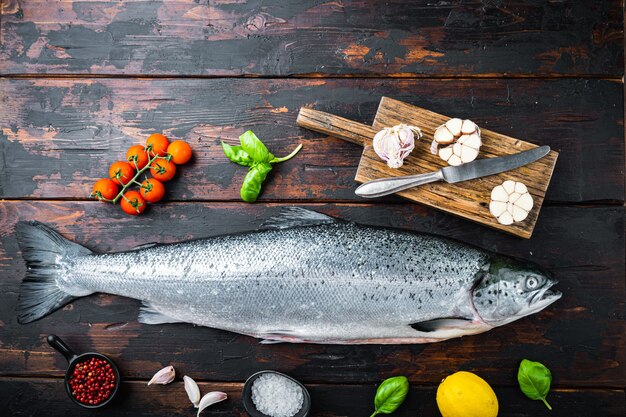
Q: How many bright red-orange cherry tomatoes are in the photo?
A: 8